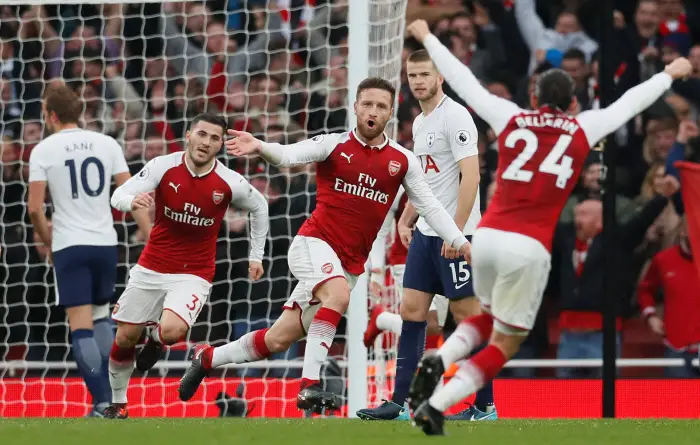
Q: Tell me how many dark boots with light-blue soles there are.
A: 2